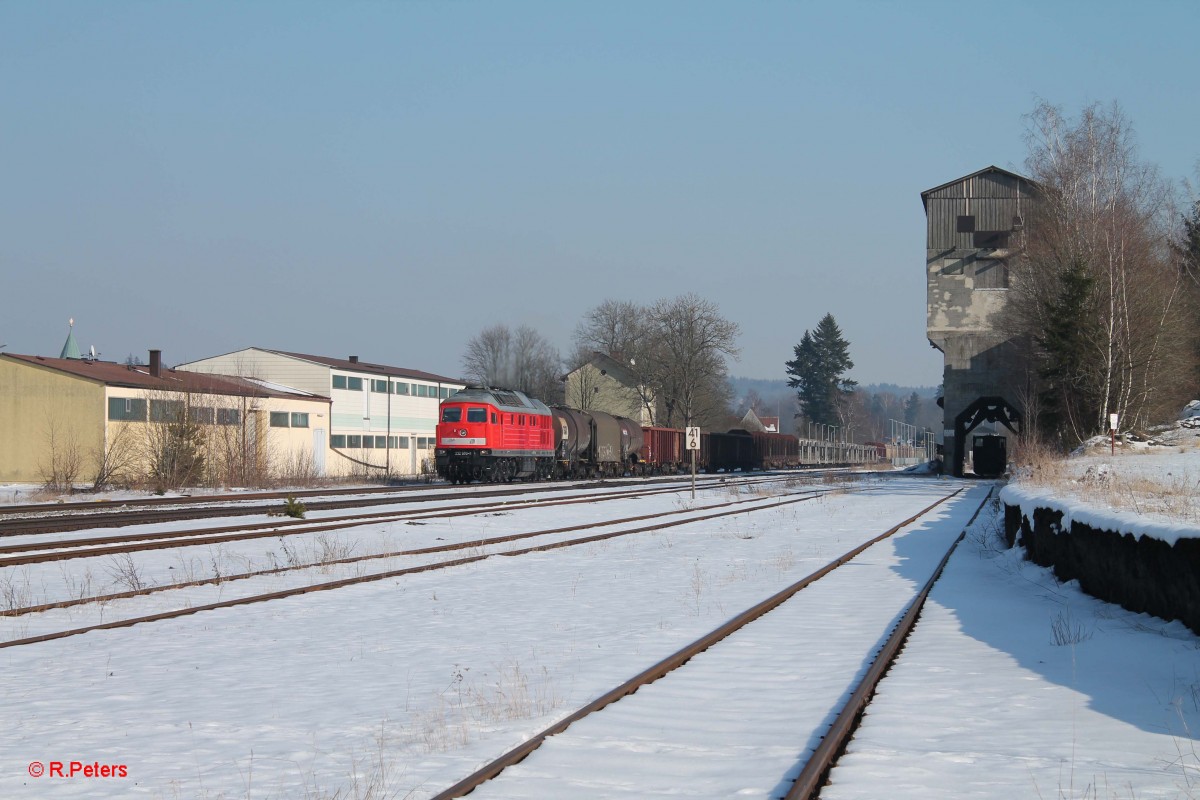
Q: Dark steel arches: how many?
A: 1